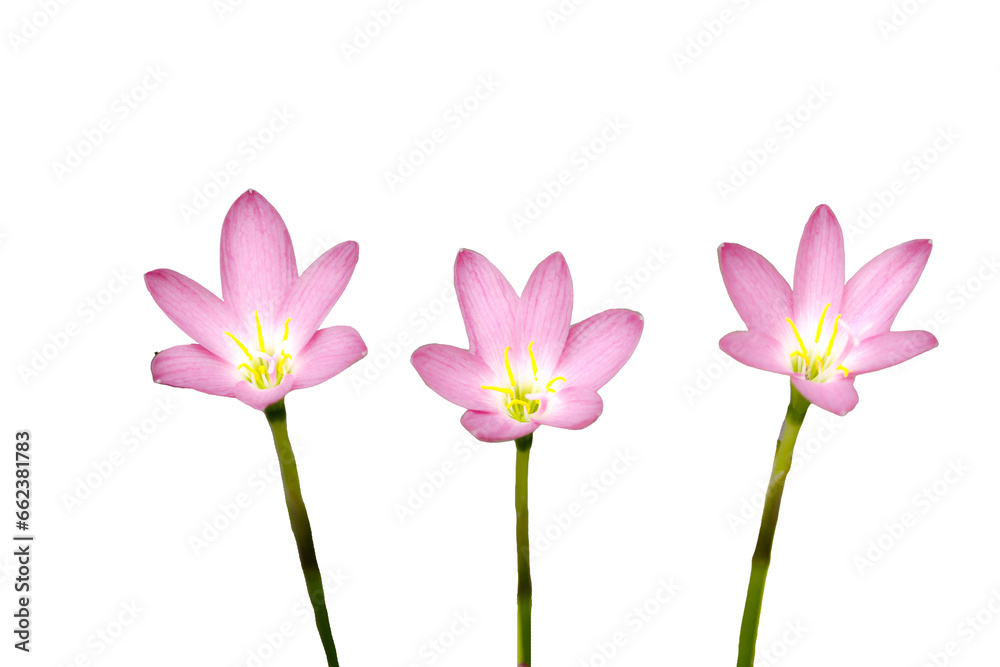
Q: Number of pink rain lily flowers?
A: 3